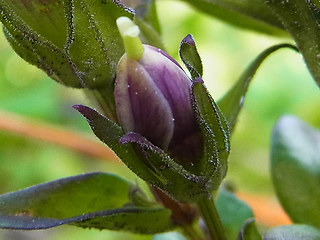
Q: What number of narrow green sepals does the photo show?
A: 4